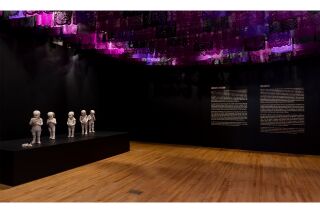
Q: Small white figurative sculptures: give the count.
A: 5